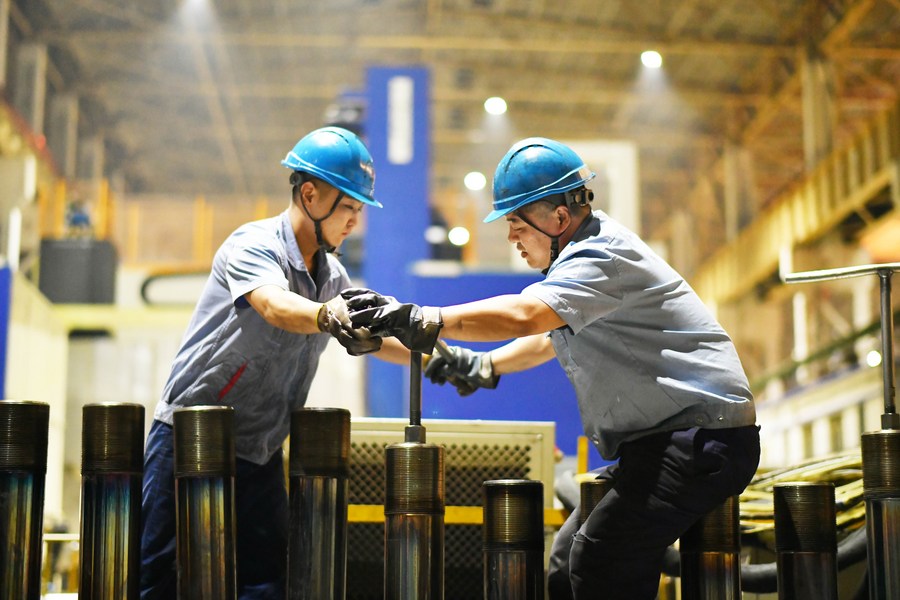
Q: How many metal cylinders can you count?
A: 10